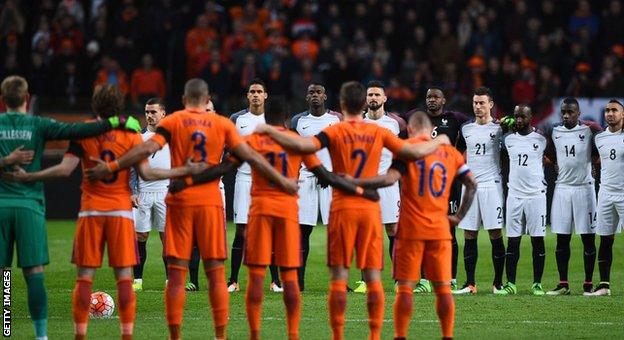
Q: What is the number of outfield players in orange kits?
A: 5